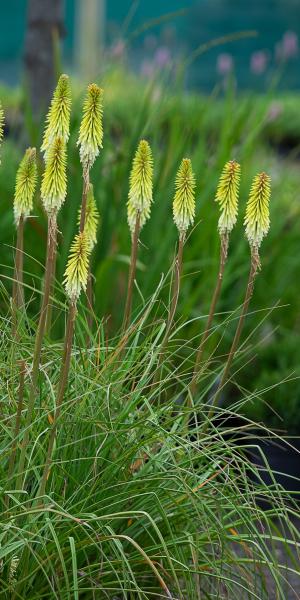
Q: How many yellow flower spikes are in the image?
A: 11